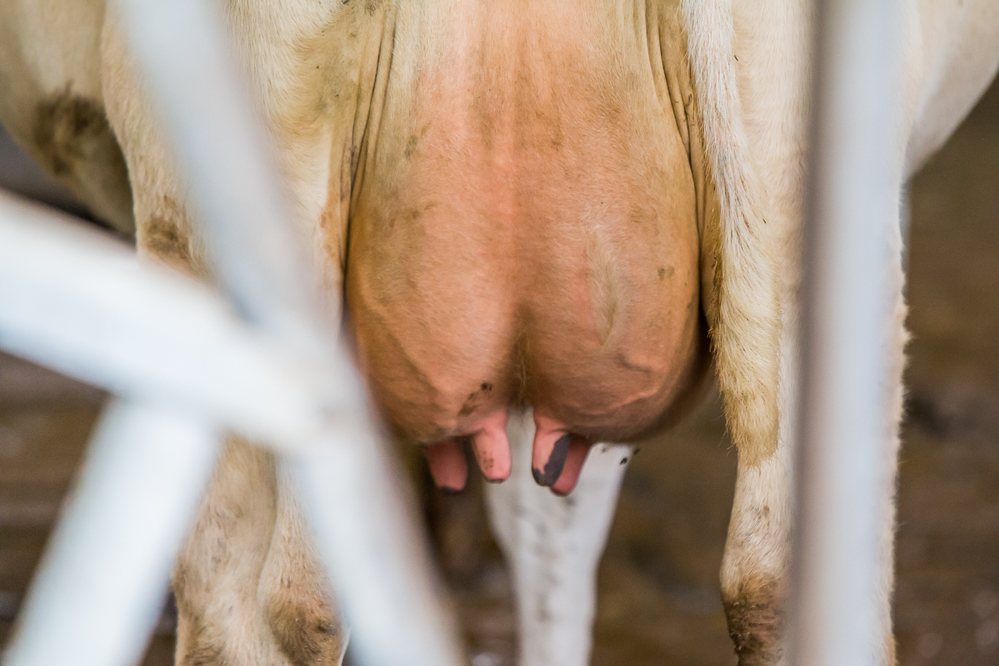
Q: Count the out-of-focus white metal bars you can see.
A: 4